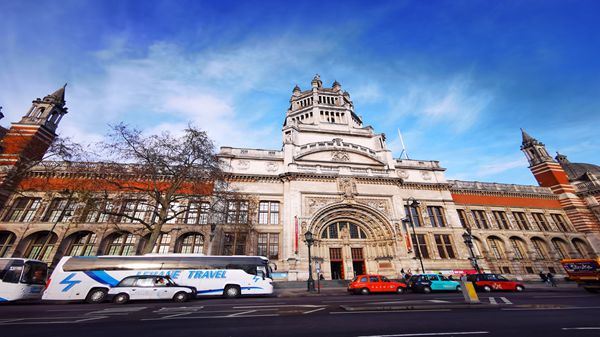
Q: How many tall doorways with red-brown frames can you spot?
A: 2